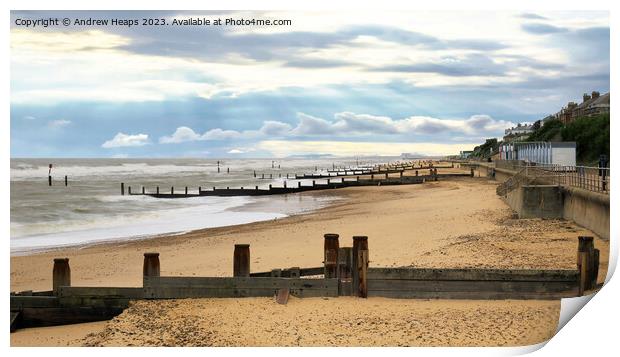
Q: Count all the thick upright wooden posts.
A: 6